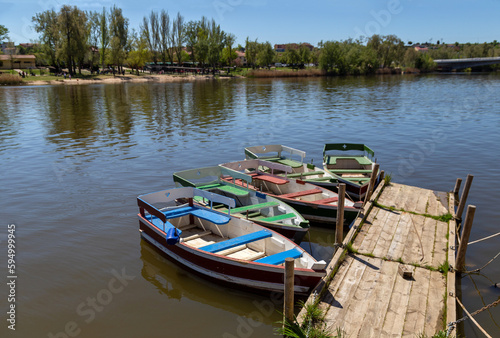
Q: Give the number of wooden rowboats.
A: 5